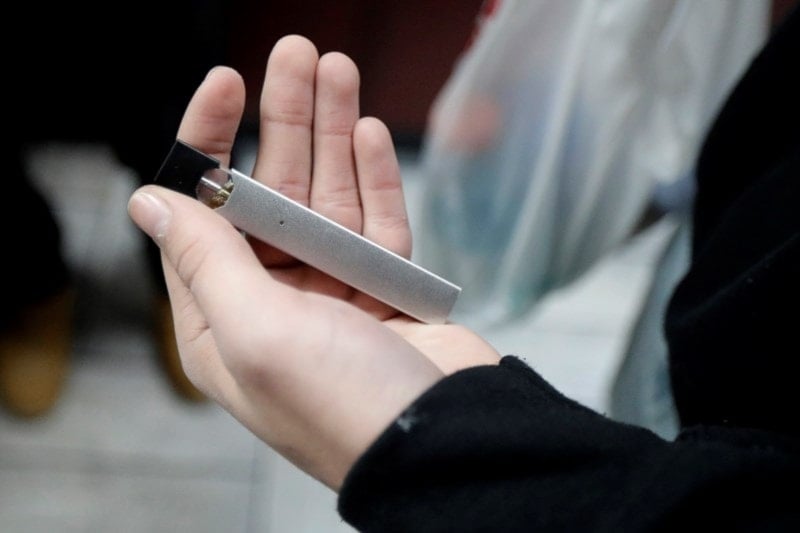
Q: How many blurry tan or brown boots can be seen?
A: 2